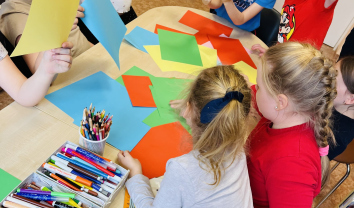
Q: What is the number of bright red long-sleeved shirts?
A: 1